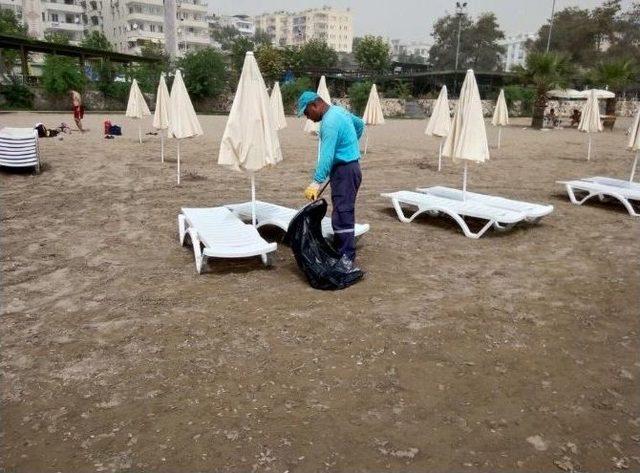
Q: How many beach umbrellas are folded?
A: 12